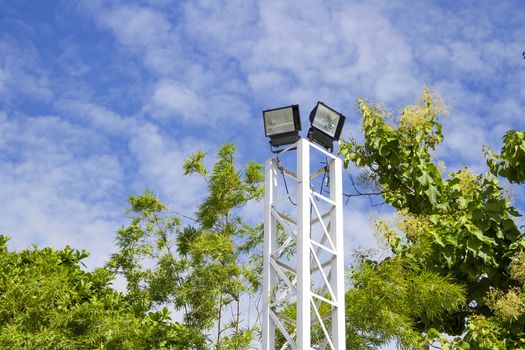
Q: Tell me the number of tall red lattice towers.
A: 0